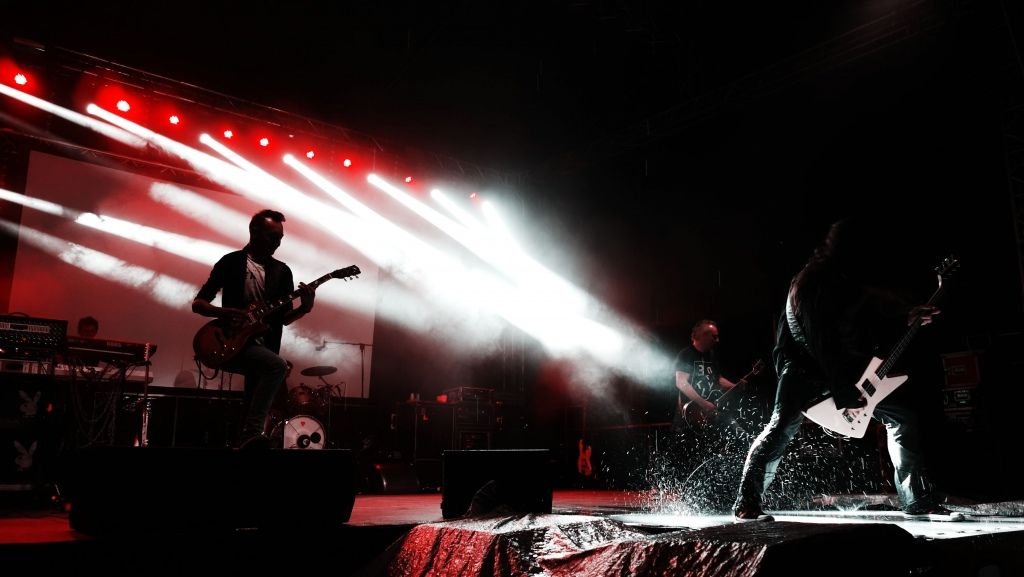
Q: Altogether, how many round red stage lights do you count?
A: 9